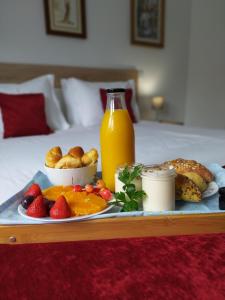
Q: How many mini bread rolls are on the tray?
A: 4